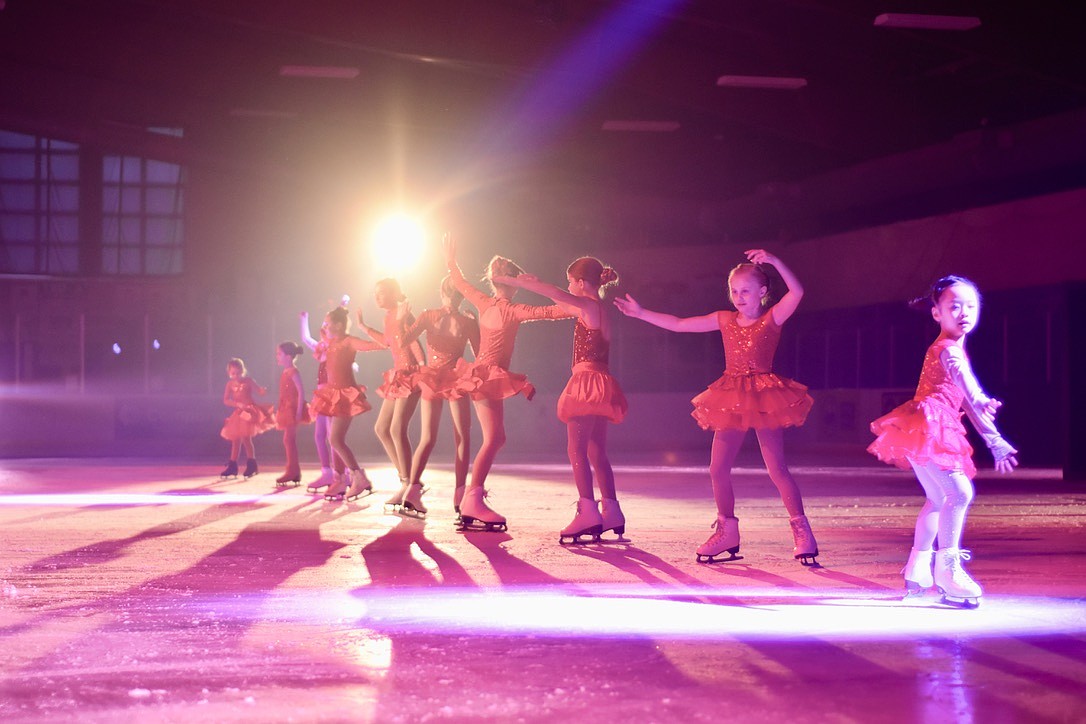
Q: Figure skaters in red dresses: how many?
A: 10